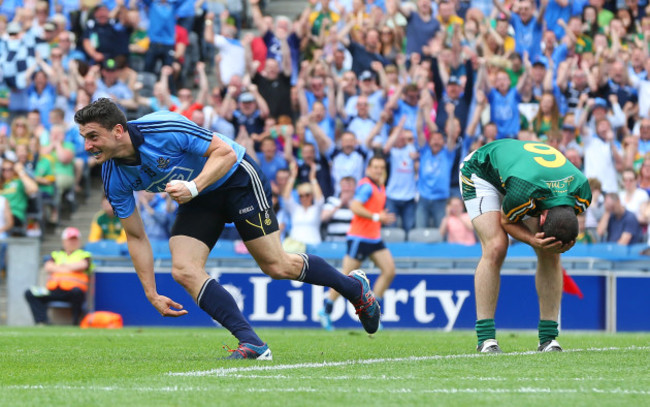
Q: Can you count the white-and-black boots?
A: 2